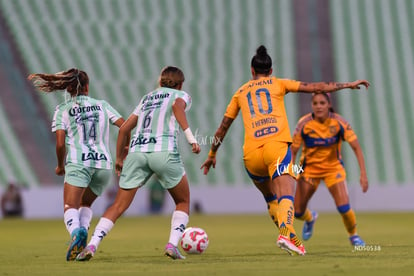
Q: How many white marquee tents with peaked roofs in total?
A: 0